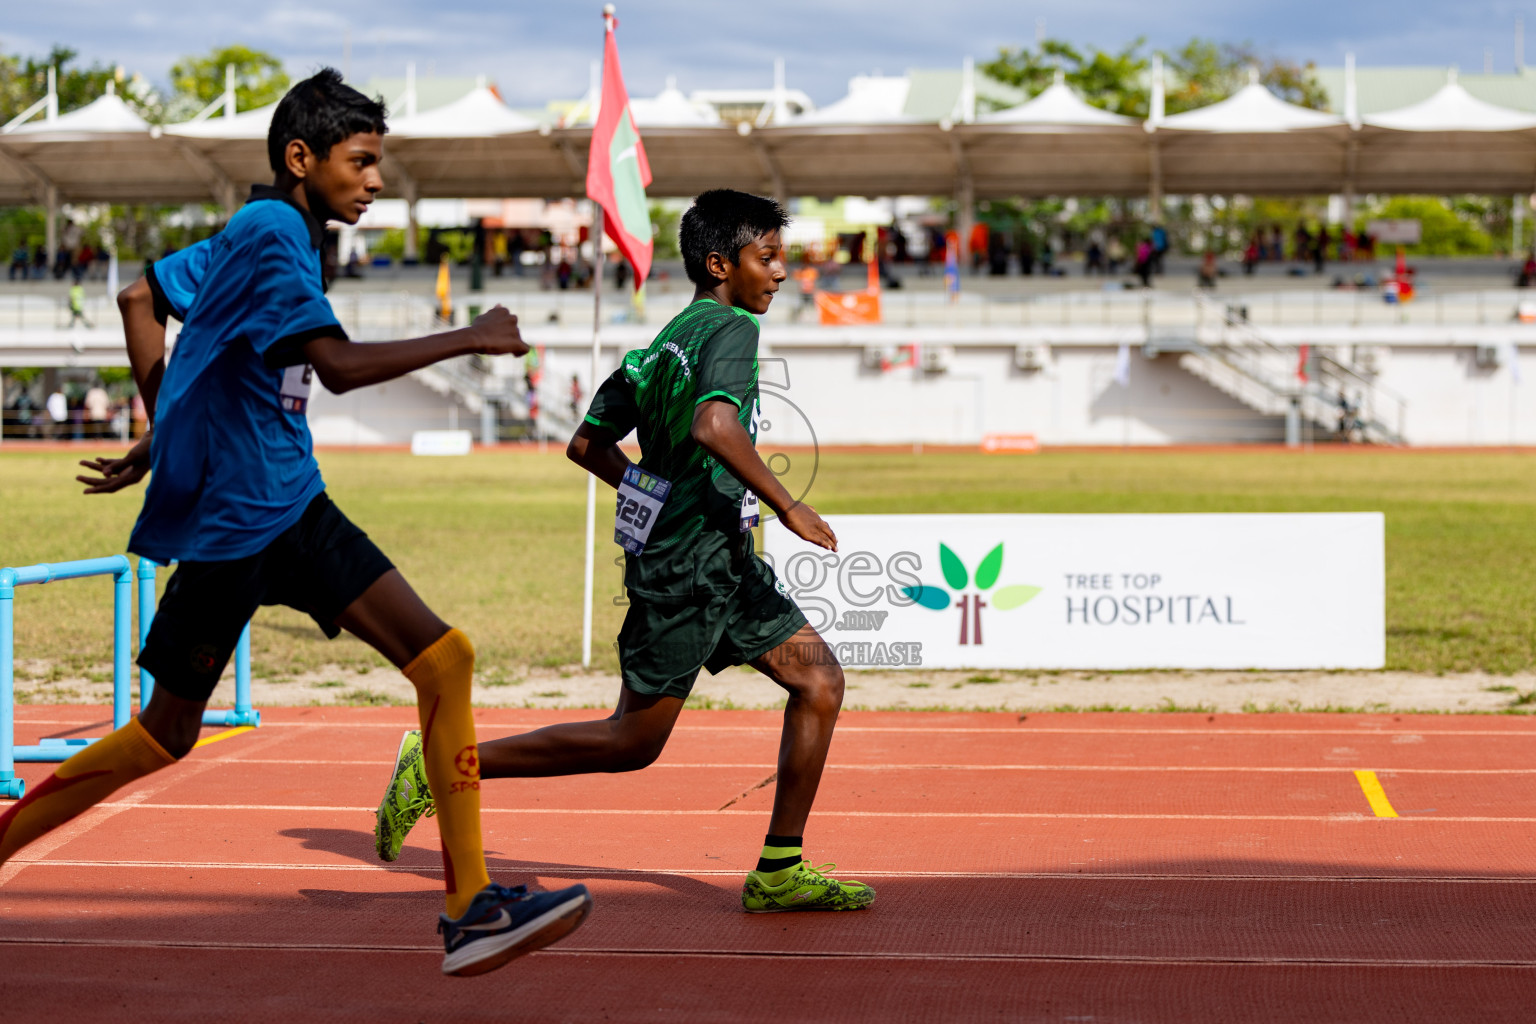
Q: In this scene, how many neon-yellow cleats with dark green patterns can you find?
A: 2